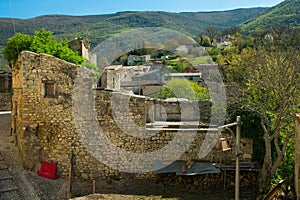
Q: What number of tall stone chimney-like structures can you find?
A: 1